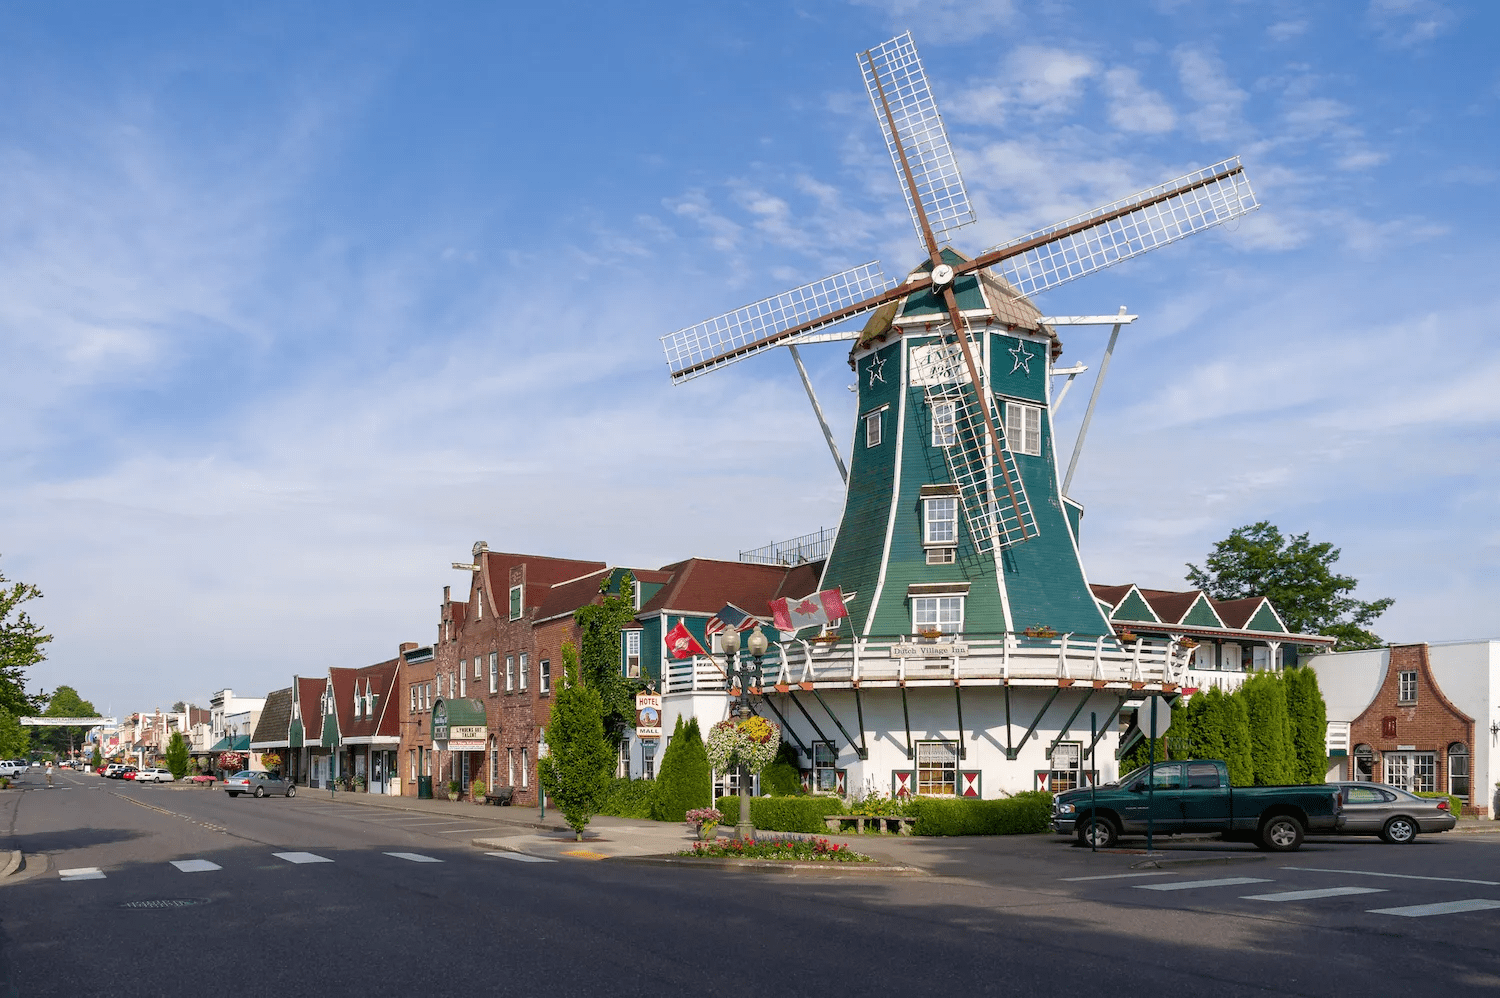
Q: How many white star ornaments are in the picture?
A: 2